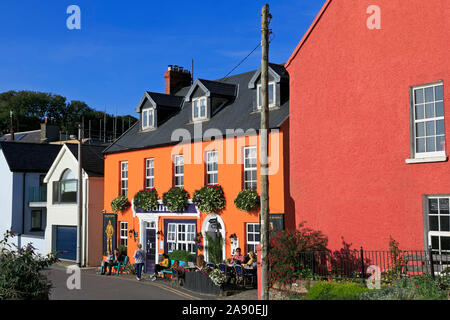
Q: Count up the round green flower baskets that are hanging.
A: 5